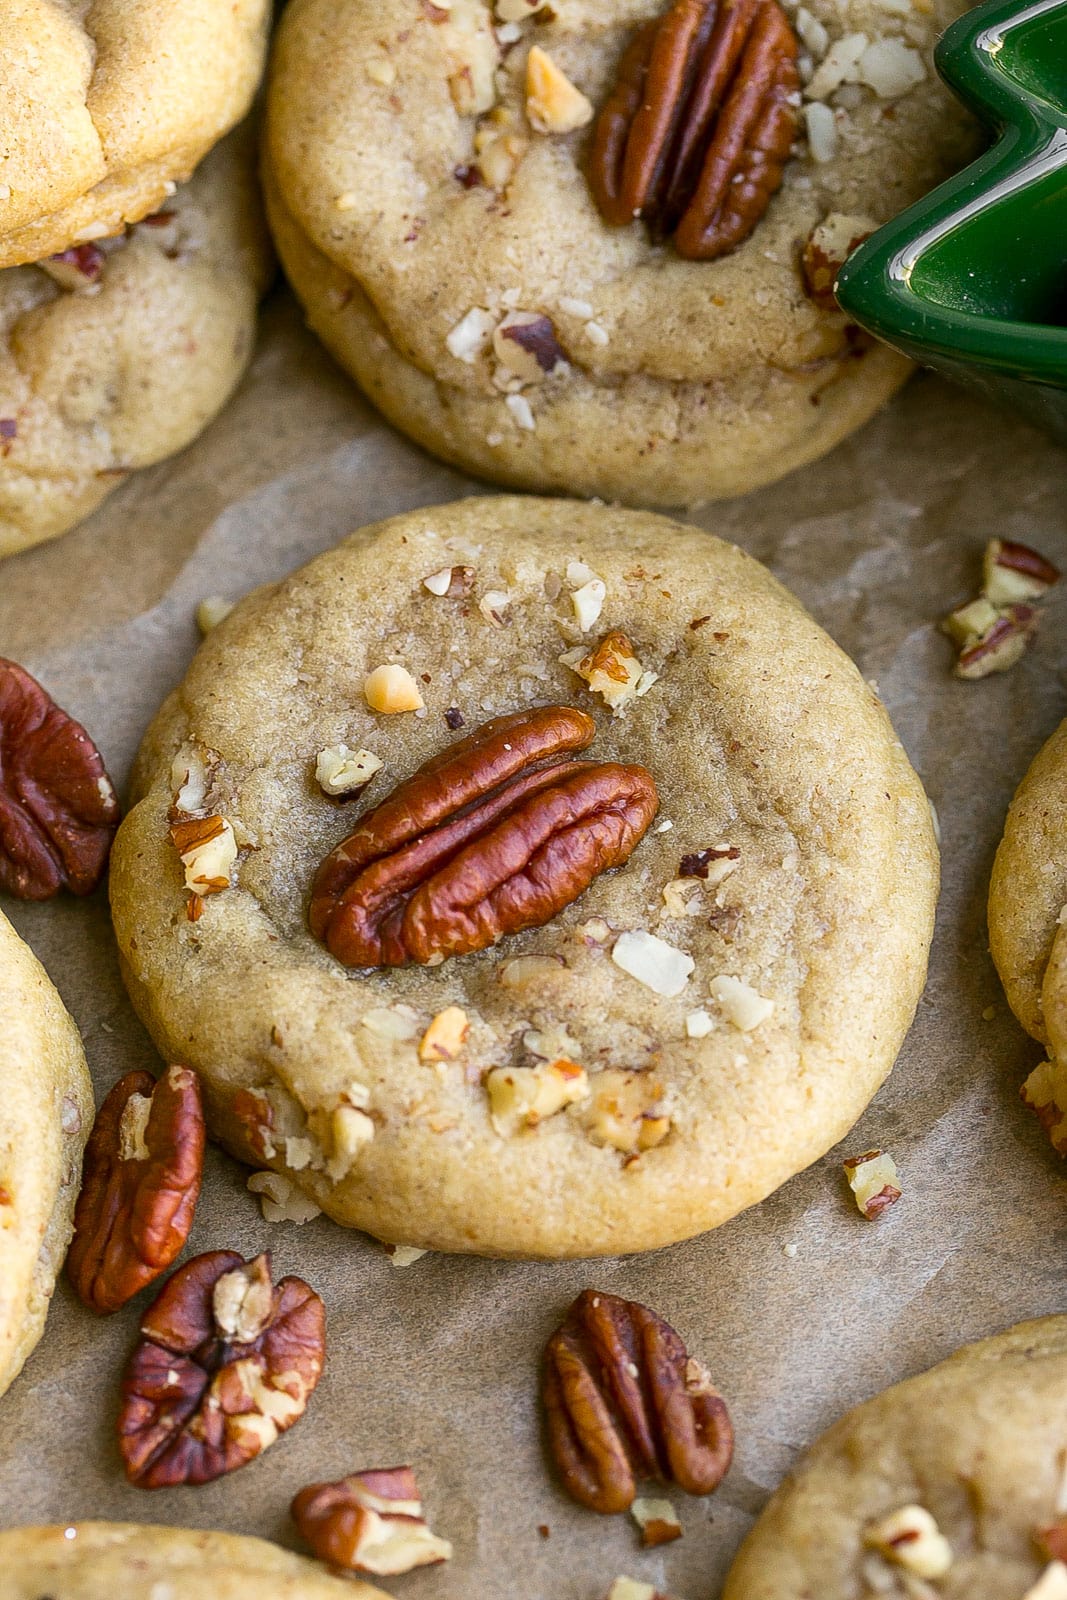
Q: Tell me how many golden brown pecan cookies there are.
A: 8